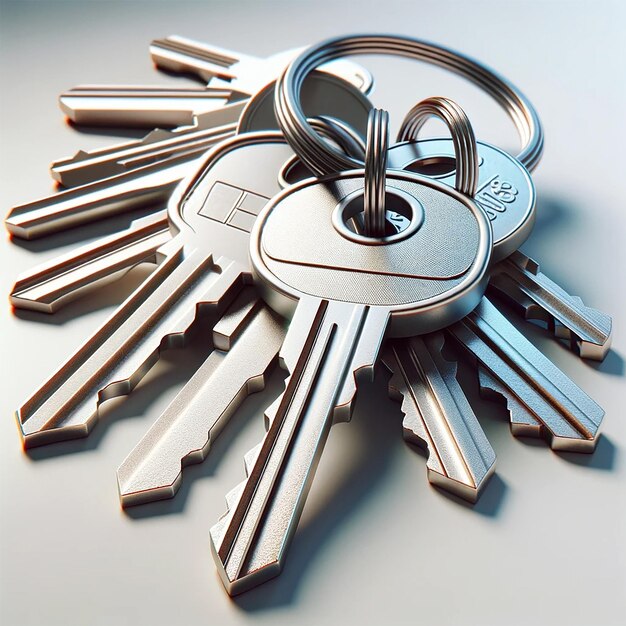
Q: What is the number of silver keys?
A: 11